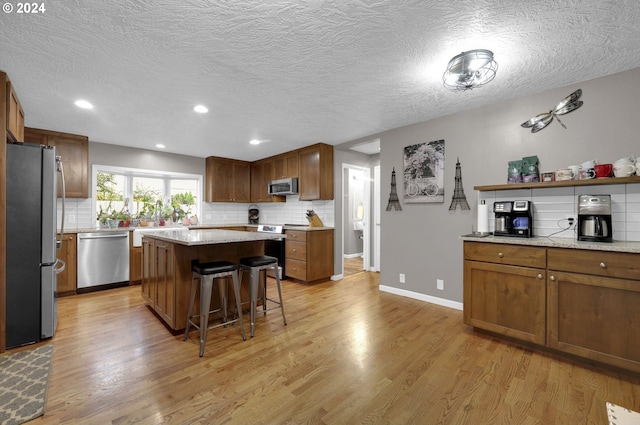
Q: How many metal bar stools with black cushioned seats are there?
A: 2